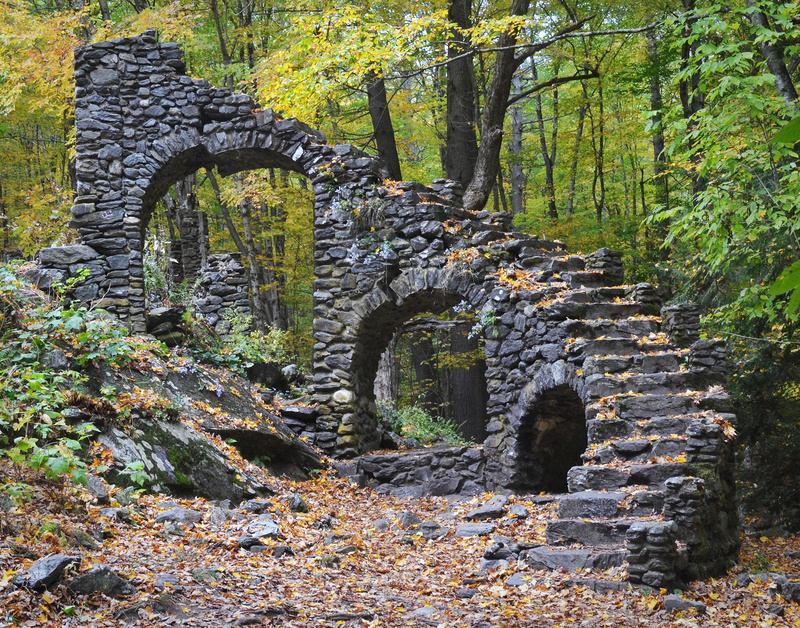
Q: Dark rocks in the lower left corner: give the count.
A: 2